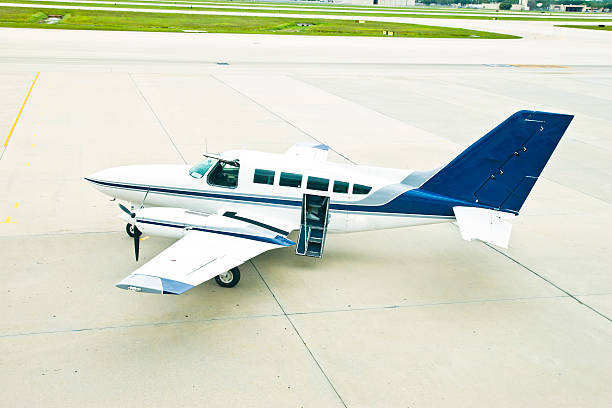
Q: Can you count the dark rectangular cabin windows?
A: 5